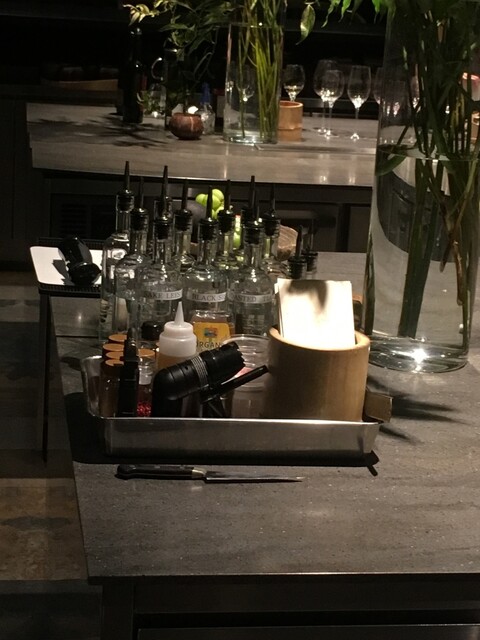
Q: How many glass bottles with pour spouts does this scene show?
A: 12